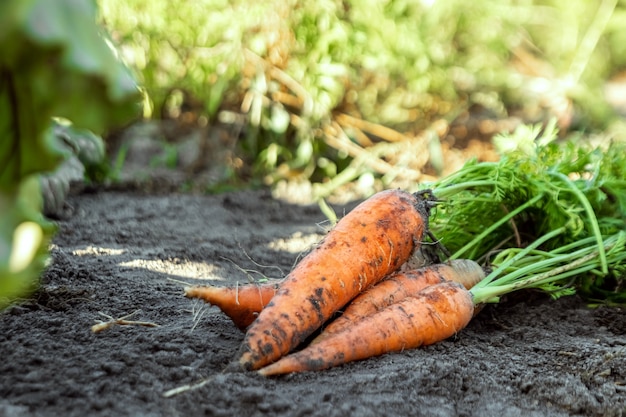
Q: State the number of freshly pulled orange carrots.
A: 4